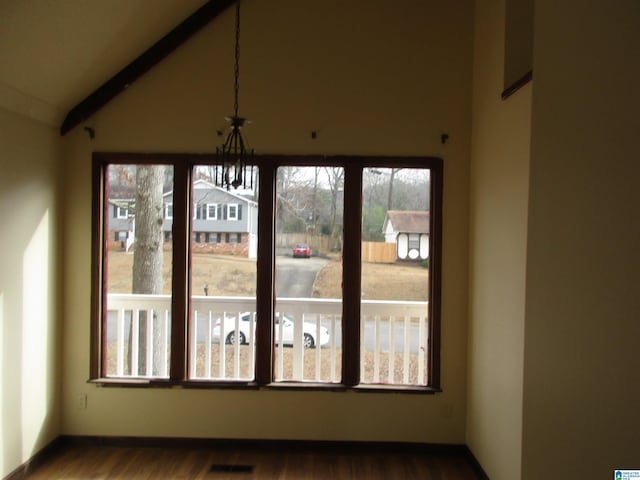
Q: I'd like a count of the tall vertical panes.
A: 4